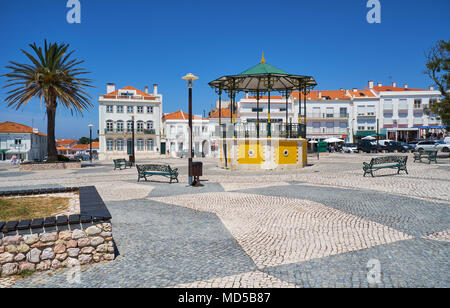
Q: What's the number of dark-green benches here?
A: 4